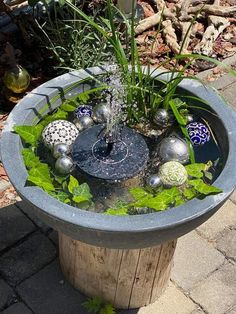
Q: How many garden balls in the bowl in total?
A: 11